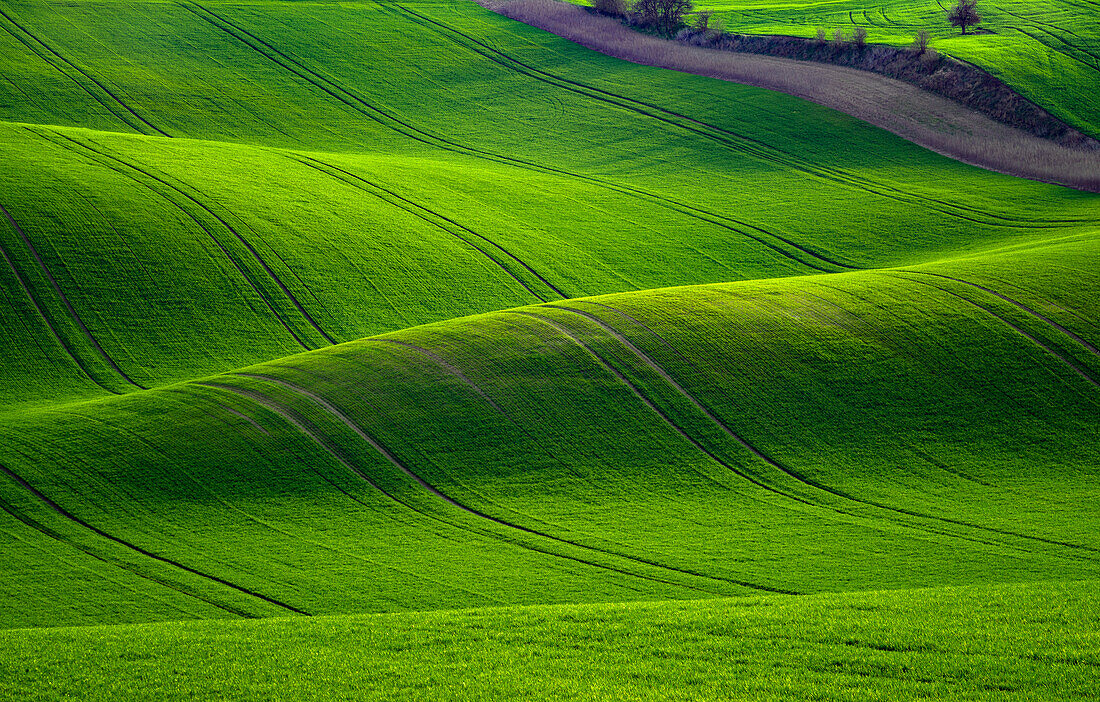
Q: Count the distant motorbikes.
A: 0